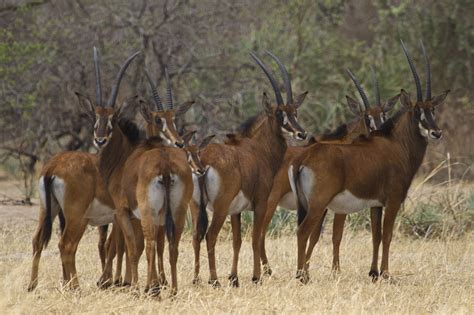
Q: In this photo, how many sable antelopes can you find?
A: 6